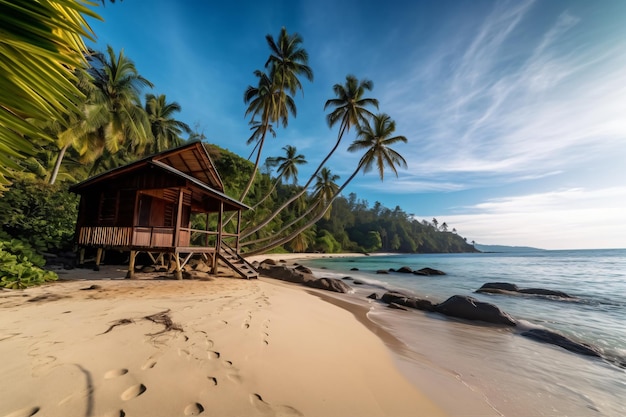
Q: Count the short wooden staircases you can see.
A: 1